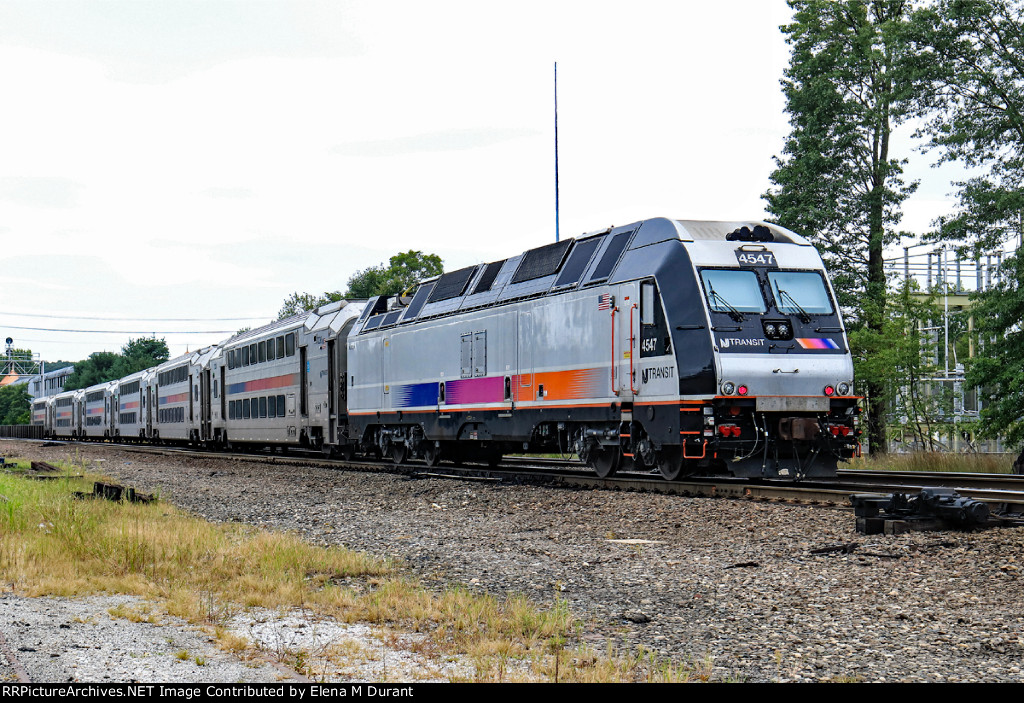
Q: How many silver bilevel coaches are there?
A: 6